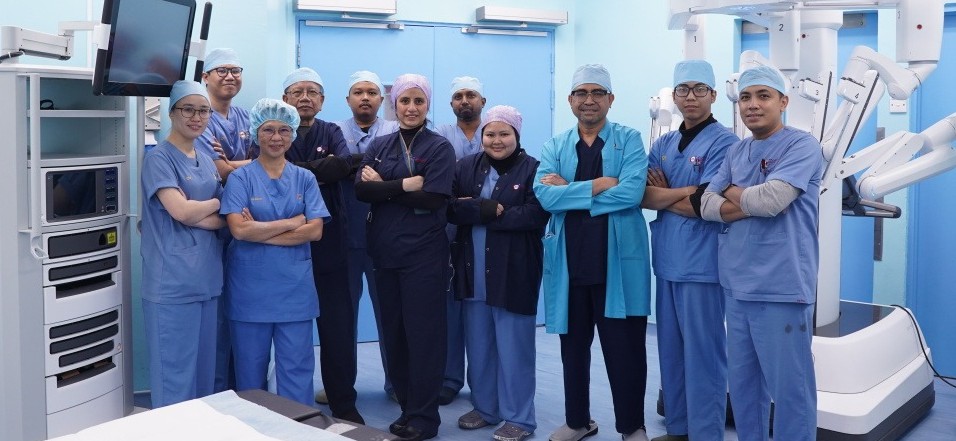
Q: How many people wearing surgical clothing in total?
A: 11